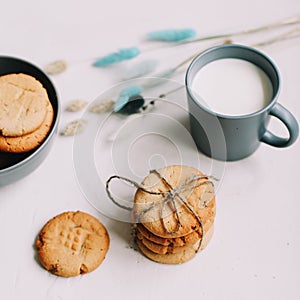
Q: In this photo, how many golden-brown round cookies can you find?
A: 7